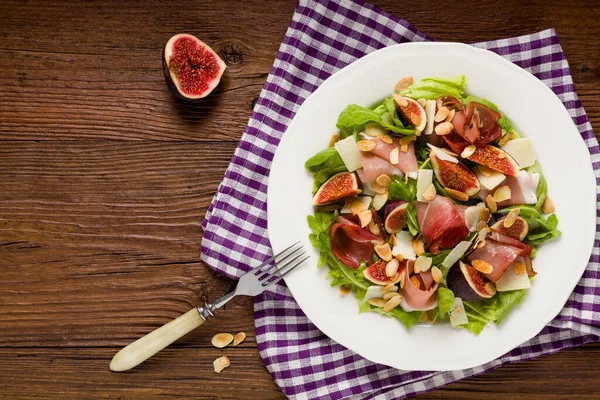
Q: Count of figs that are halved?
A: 1